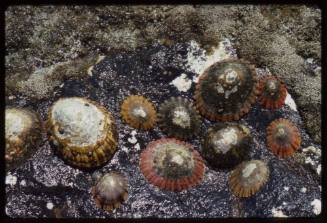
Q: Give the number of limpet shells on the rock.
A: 11